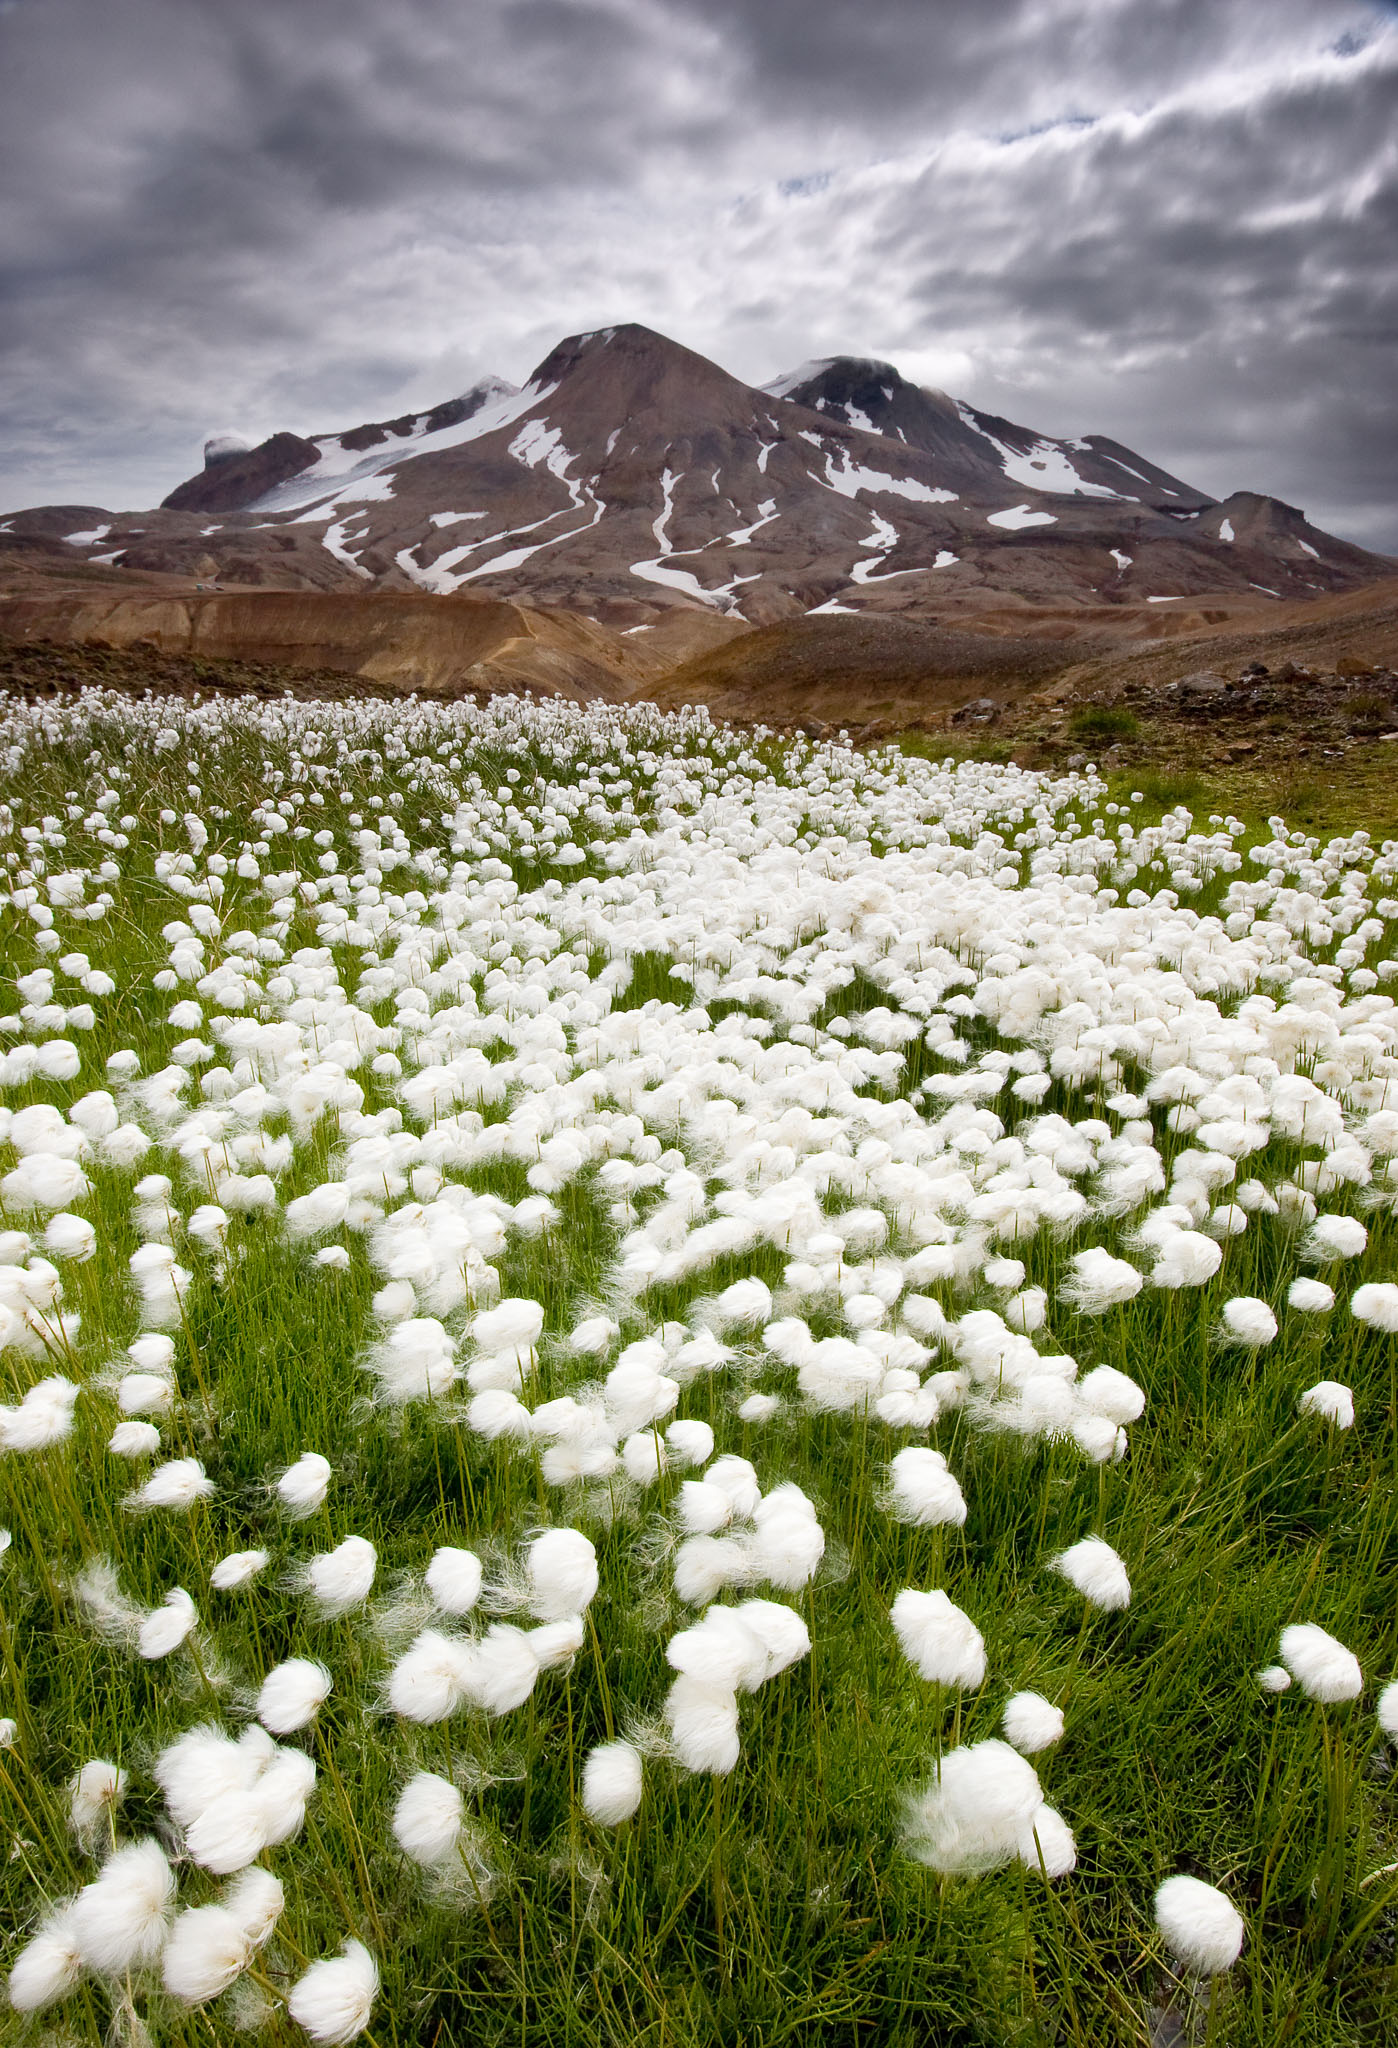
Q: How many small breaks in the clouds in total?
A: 3